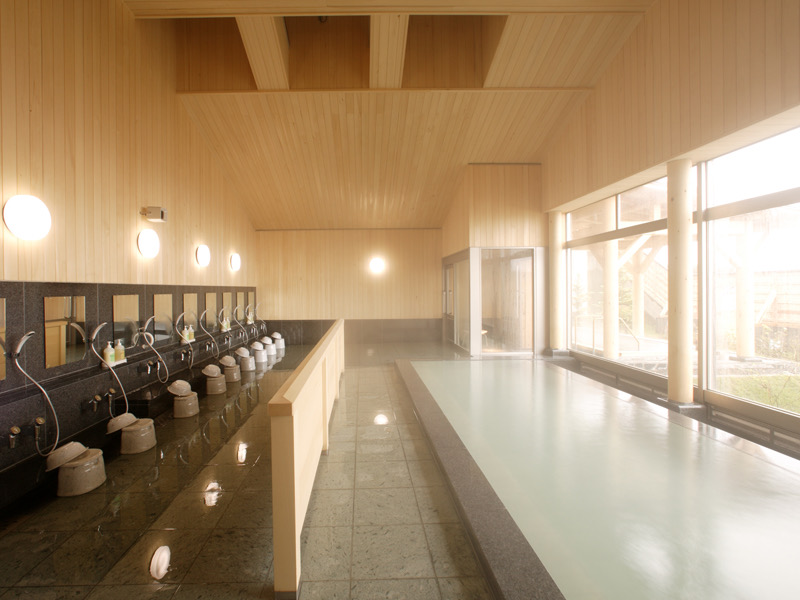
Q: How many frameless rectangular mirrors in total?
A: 9